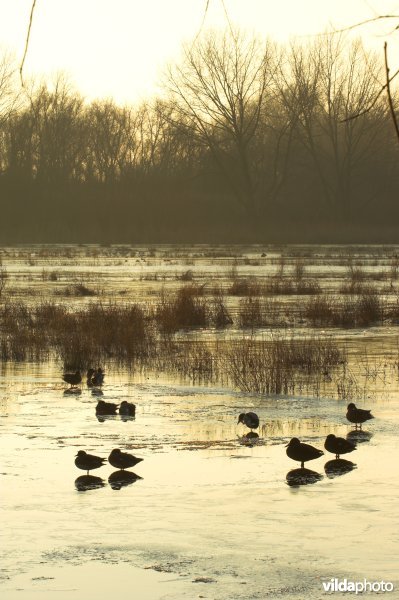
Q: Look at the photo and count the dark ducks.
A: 11